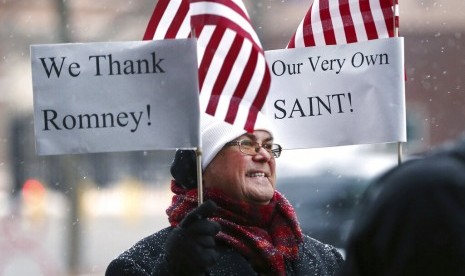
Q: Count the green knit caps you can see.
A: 0